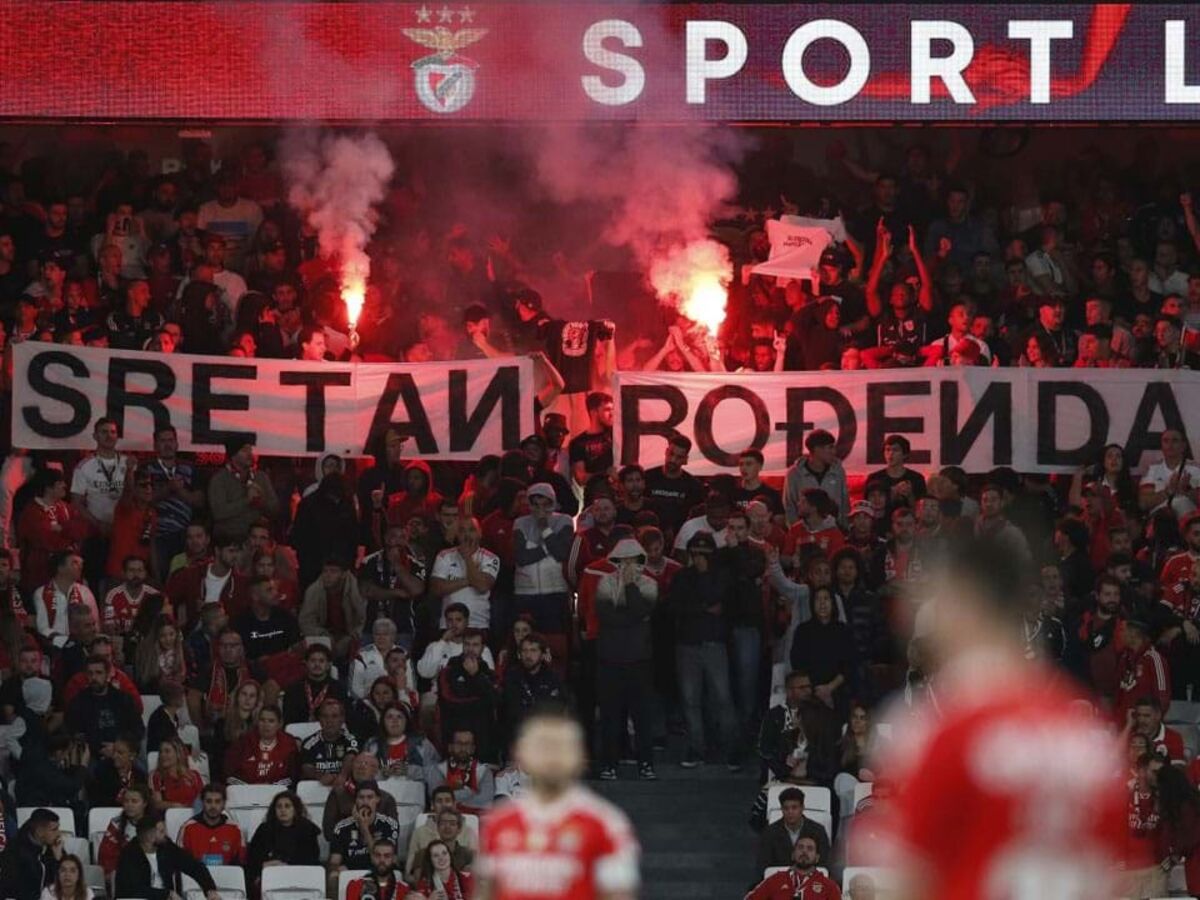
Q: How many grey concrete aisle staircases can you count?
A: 1